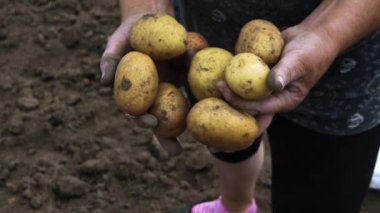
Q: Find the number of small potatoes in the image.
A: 8